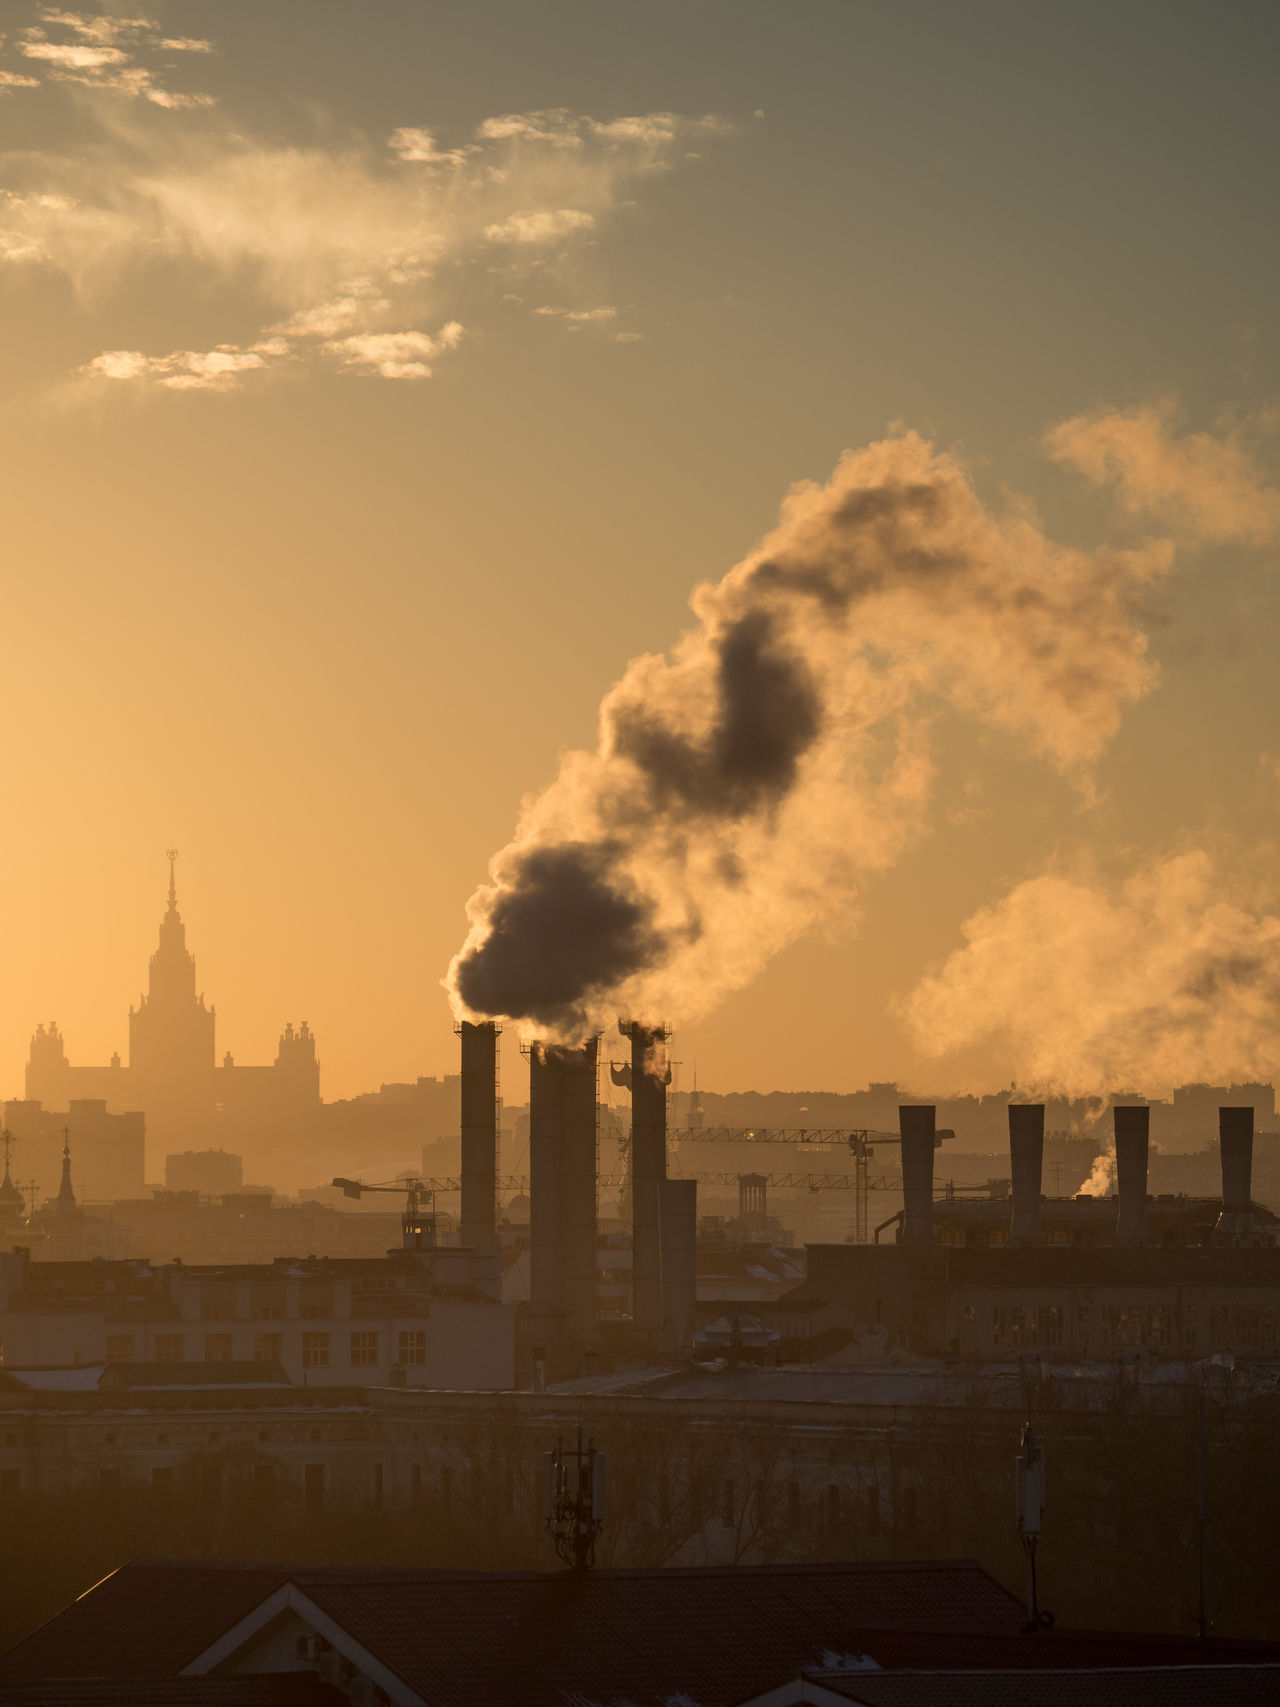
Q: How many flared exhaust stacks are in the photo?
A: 4